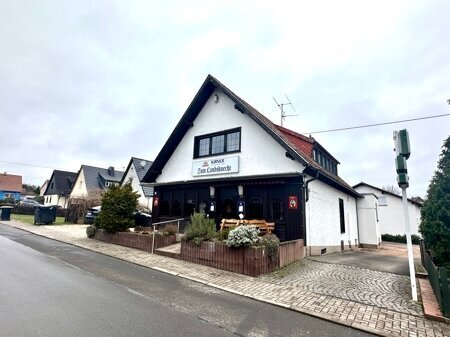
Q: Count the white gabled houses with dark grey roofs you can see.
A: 3